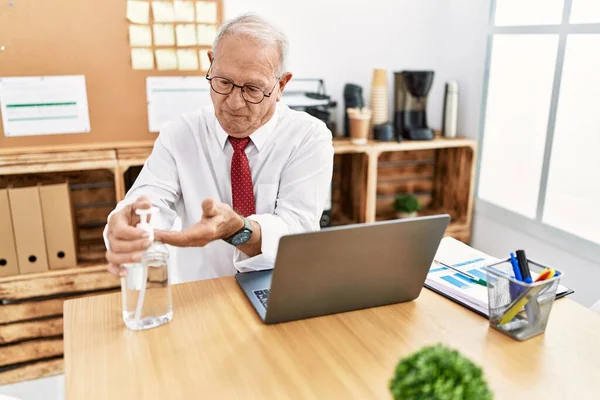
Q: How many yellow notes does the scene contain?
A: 12